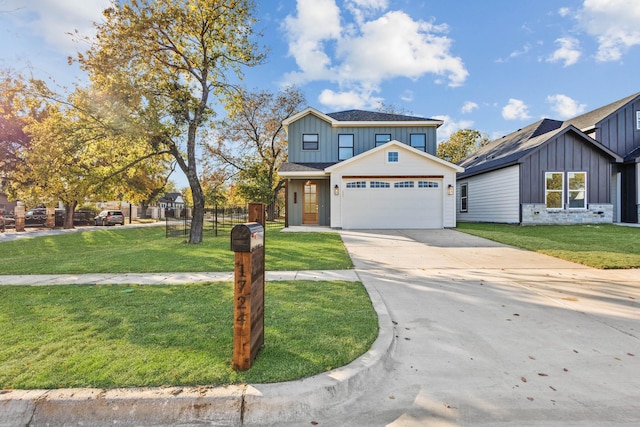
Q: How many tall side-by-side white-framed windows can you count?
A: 2